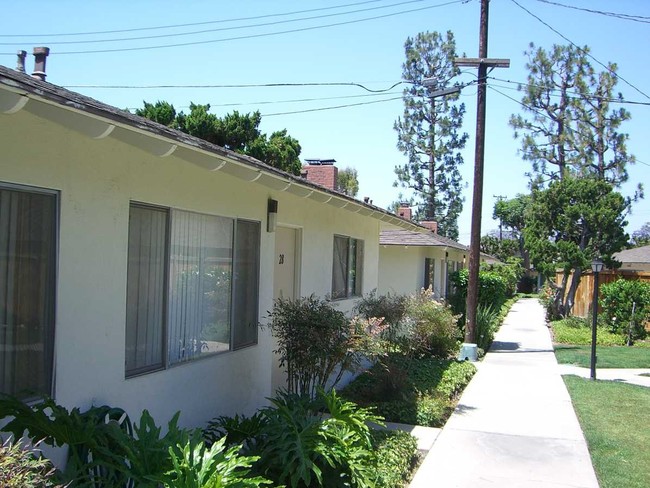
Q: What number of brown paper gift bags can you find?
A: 0